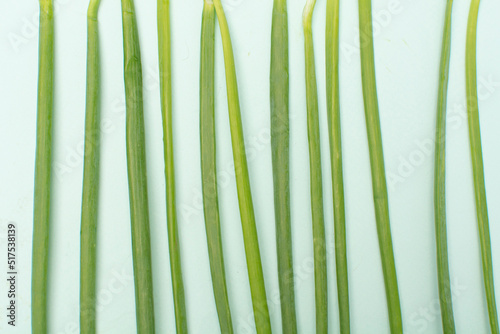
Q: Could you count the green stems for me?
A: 12